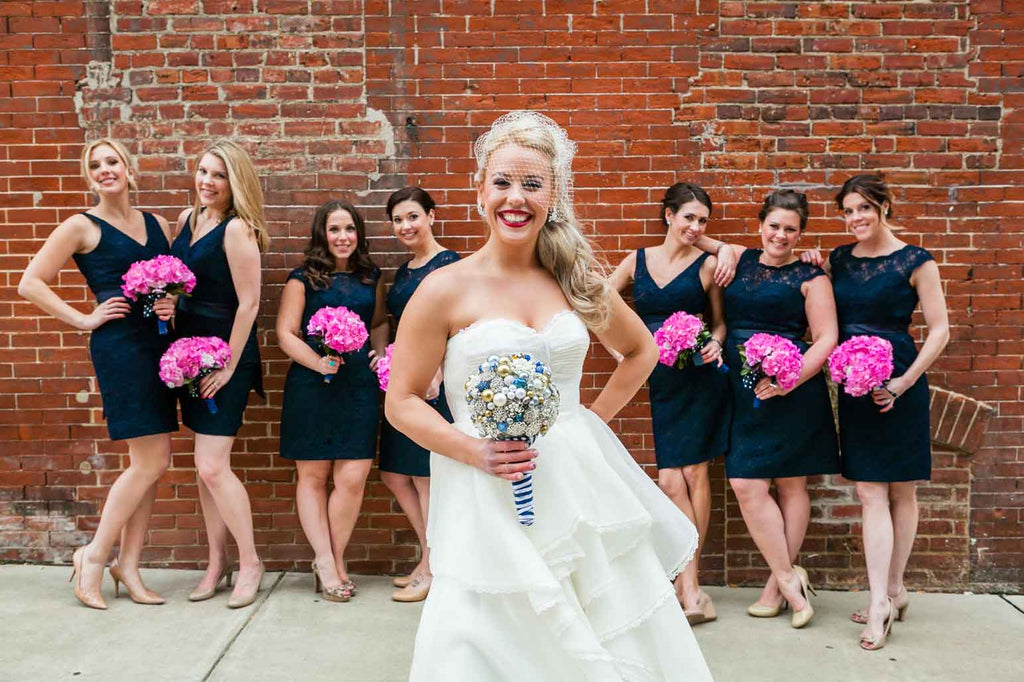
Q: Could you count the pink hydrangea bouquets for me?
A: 7